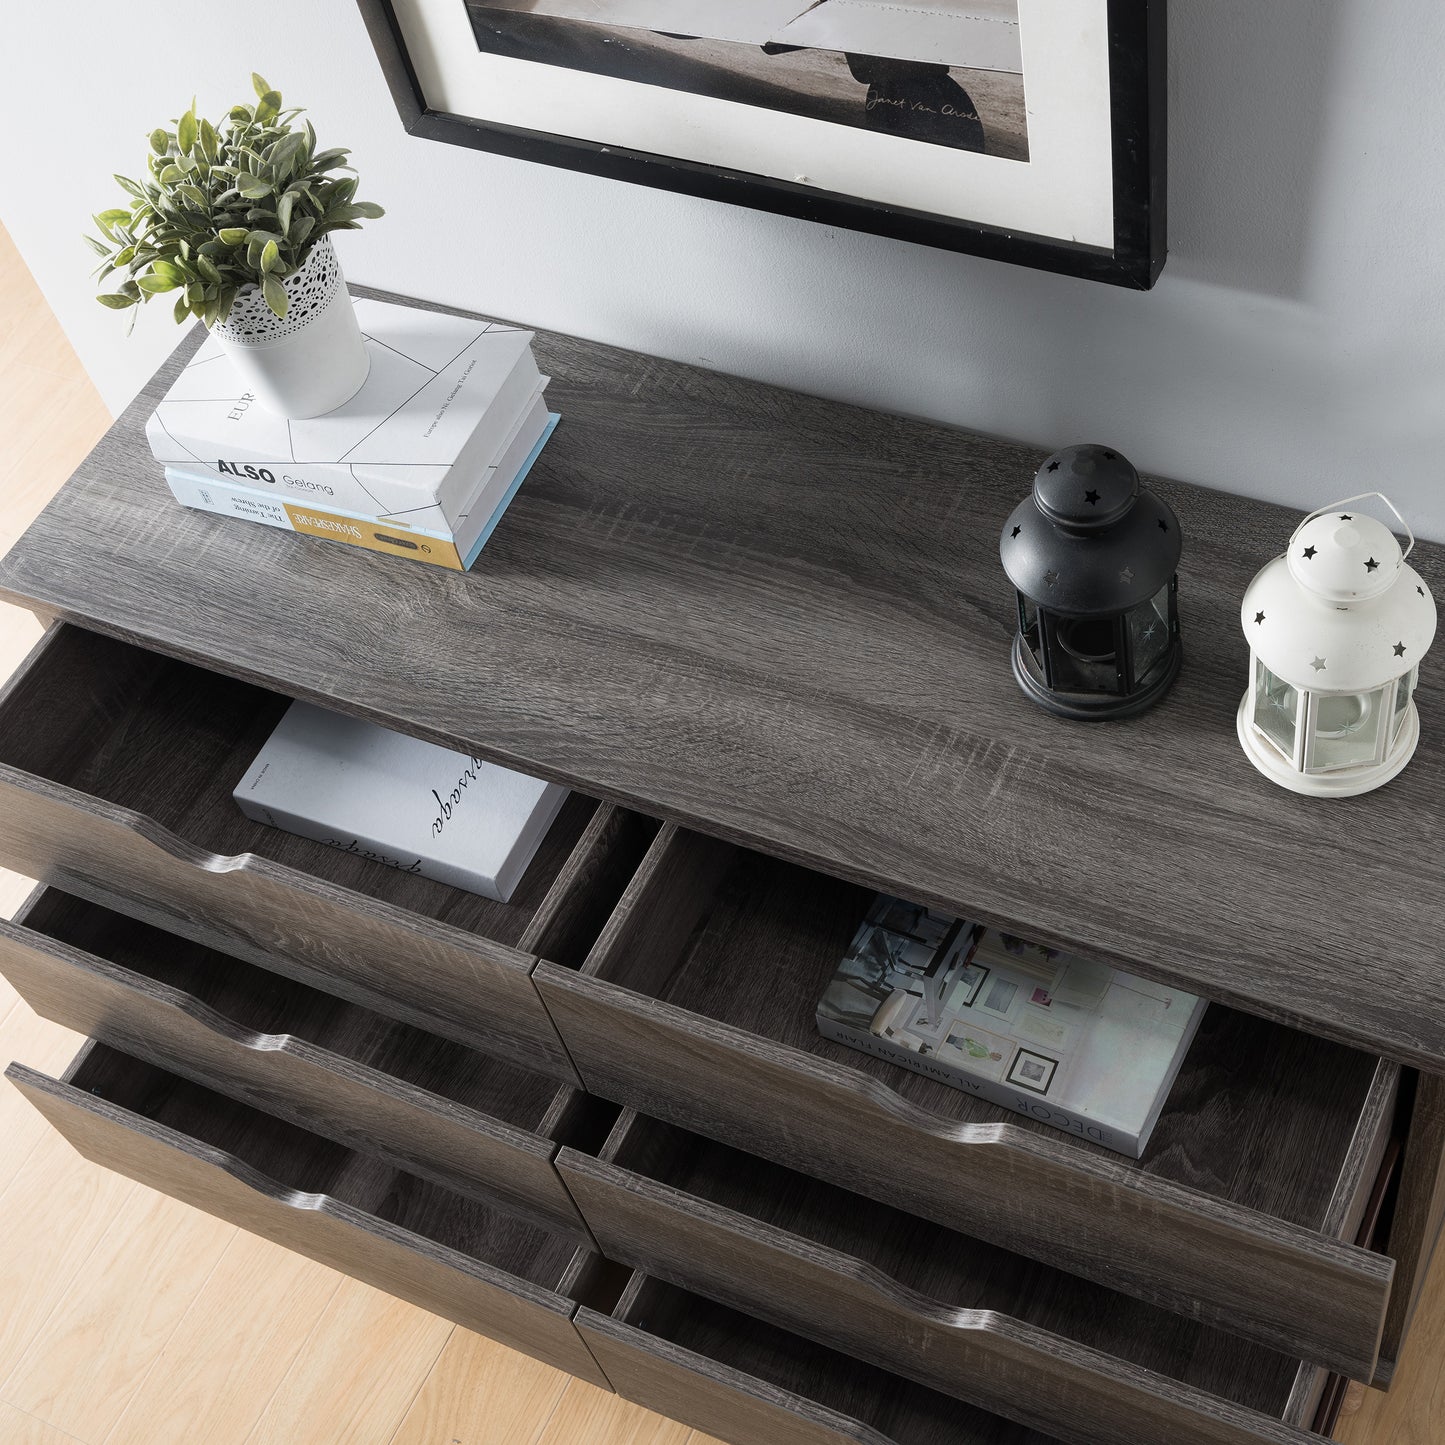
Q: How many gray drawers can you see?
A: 6